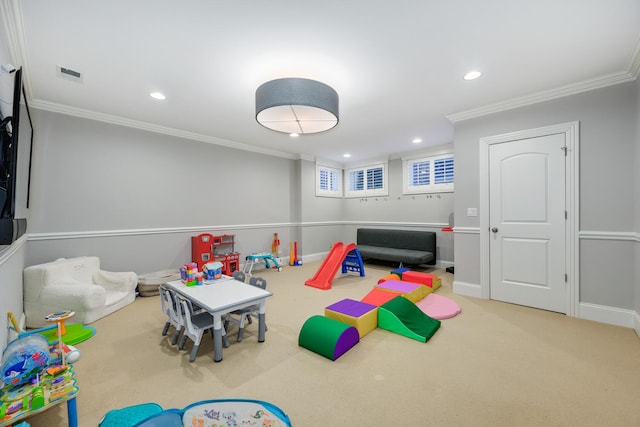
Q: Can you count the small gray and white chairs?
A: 4